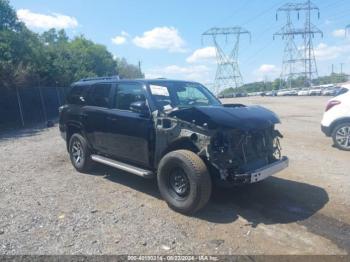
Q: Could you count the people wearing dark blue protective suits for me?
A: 0